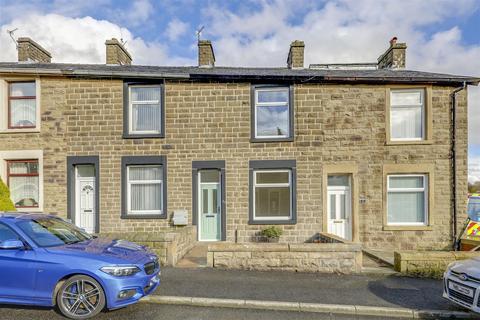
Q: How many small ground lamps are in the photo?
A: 0